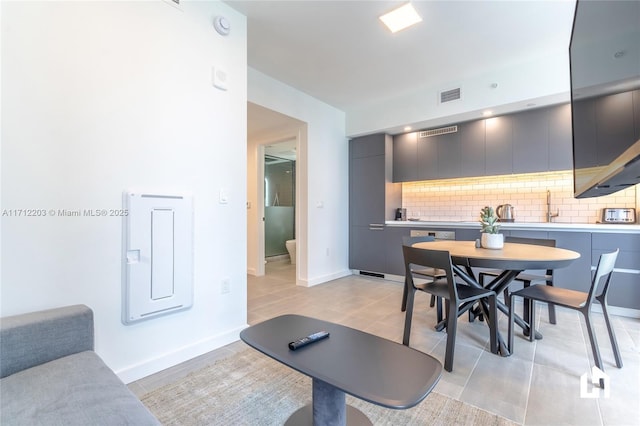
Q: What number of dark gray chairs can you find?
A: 4